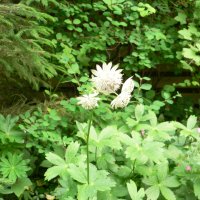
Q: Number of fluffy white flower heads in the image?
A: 3